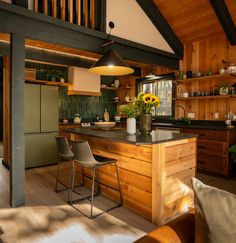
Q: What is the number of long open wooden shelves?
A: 2